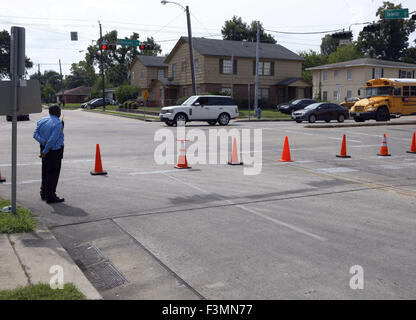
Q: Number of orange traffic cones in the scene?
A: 8